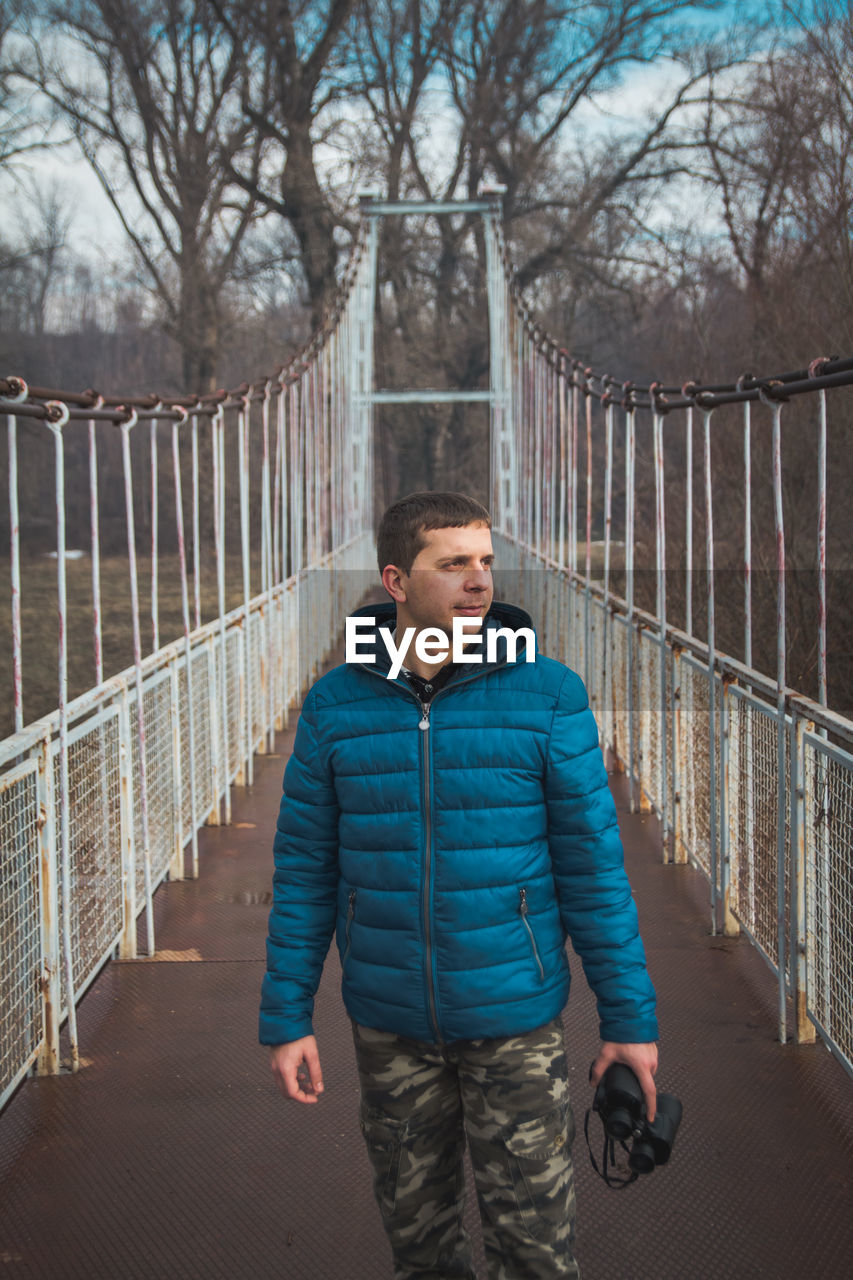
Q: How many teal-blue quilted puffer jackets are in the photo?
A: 1